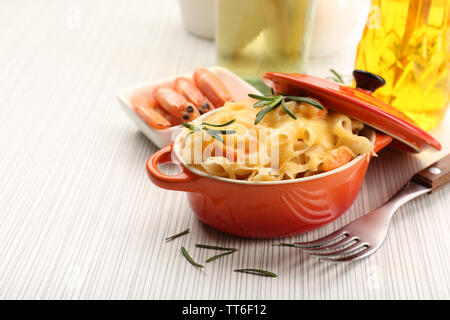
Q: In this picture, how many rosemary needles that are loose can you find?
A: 6